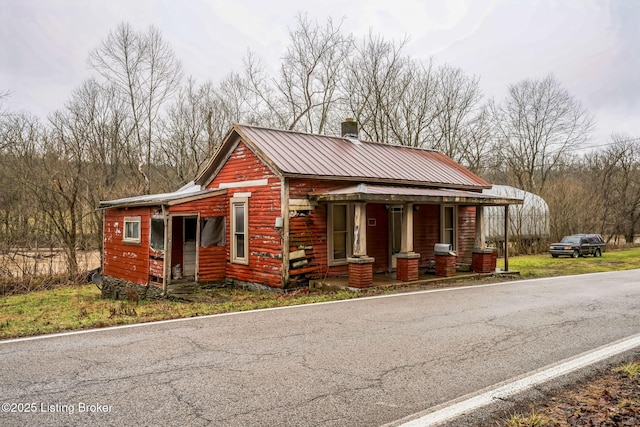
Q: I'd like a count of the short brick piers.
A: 4